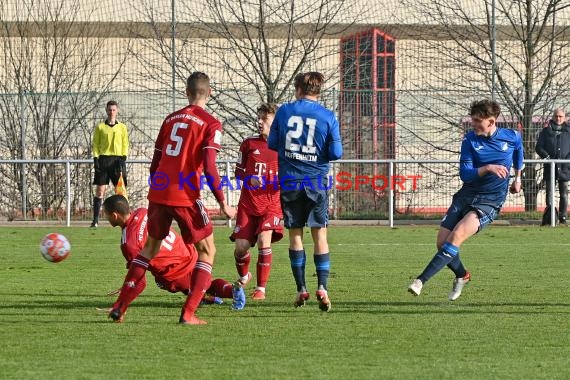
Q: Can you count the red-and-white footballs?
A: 1